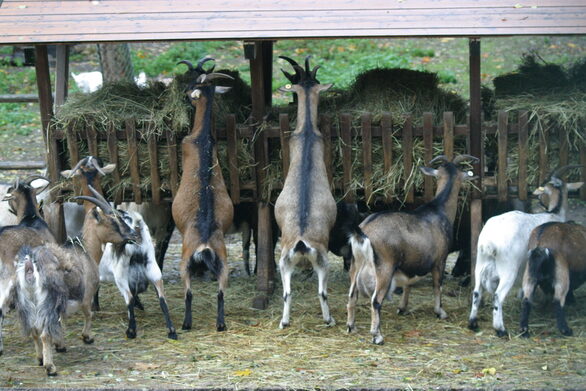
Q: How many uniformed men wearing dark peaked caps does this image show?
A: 0